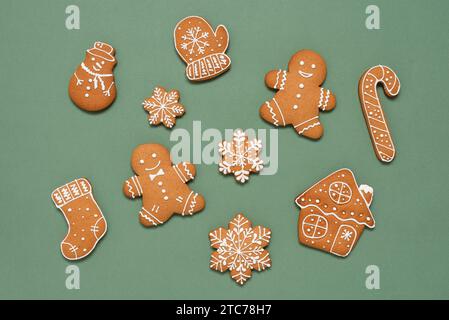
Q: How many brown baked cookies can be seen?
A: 10